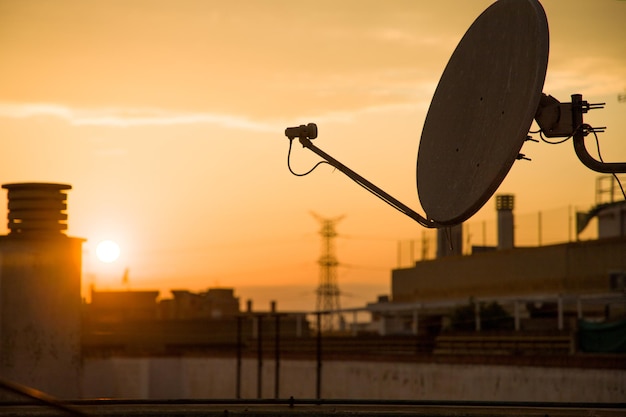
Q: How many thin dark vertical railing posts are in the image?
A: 4